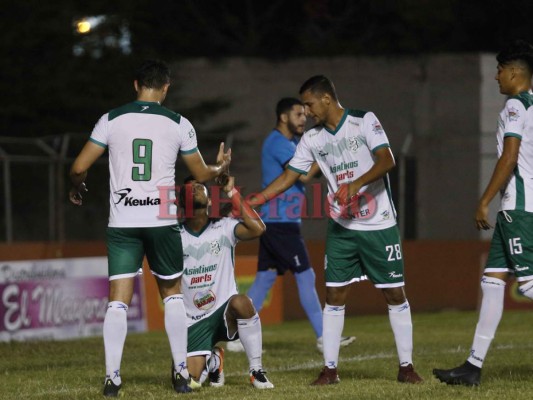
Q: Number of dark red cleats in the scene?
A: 2